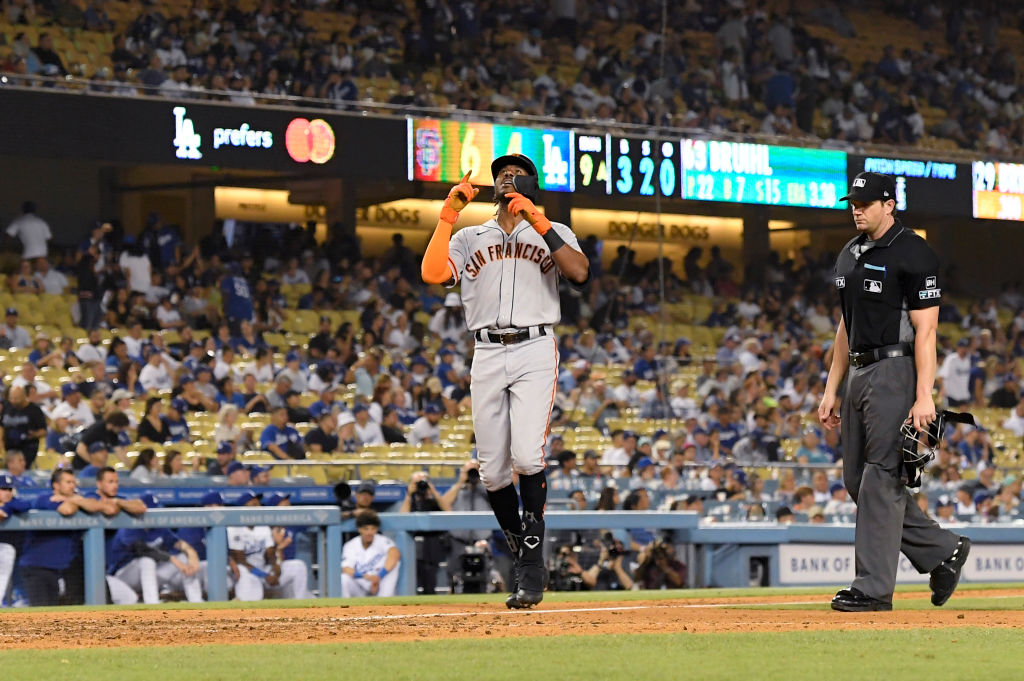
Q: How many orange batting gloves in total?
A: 2